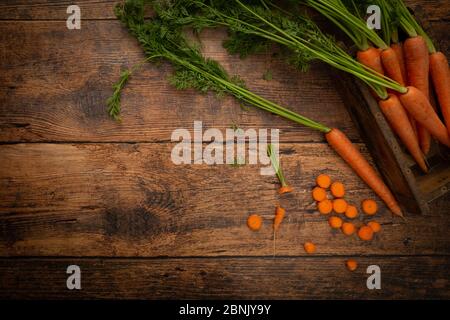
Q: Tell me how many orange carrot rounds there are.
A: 14